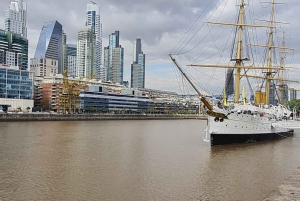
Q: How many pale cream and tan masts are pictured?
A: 3